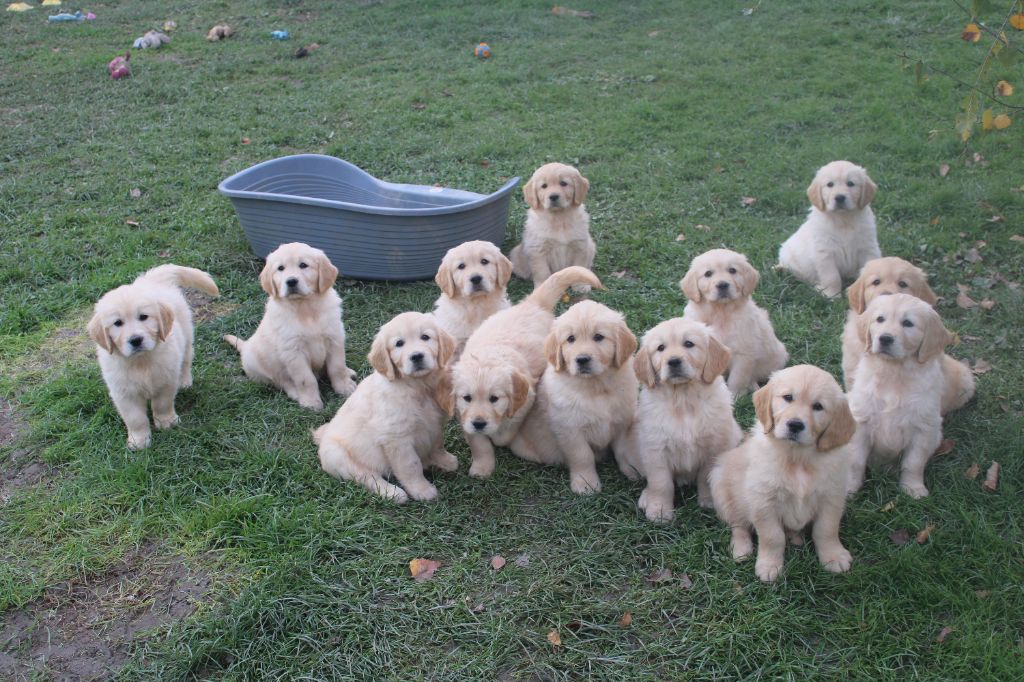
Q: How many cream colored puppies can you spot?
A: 13